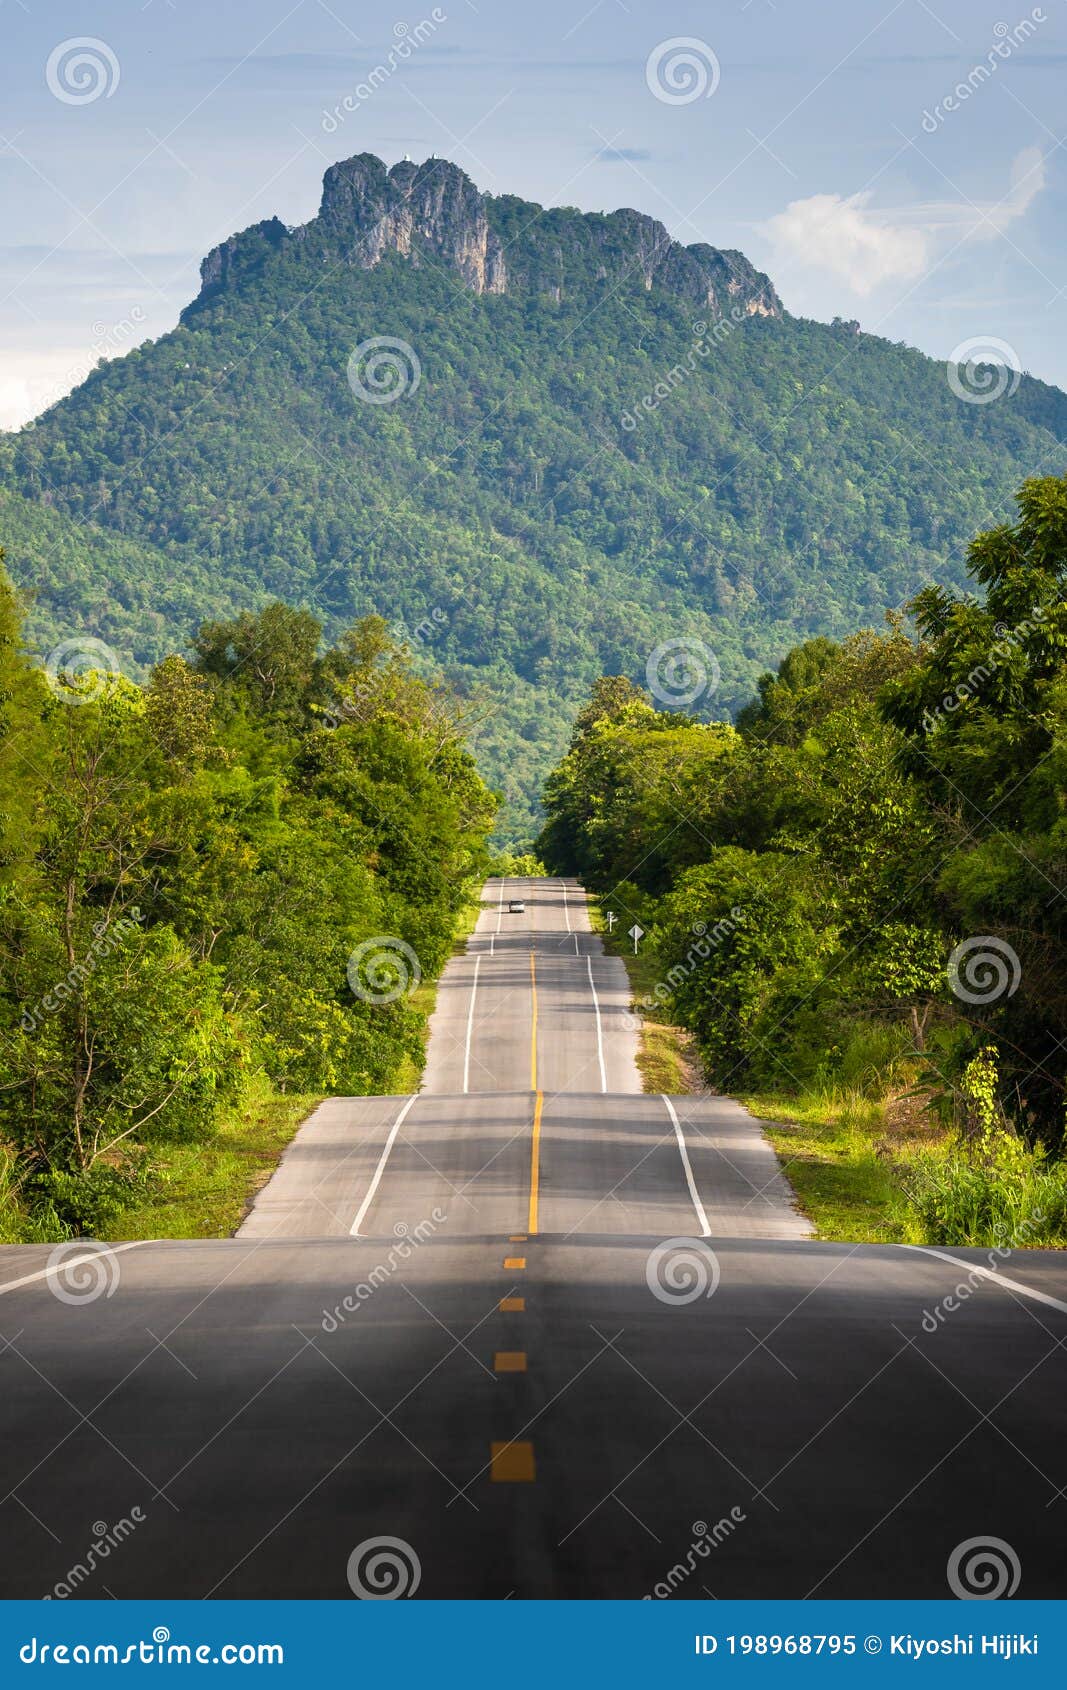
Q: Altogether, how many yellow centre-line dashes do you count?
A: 5